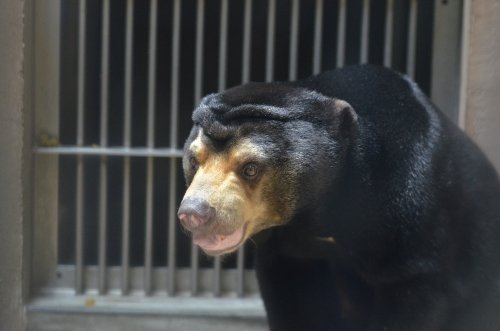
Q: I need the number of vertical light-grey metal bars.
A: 15